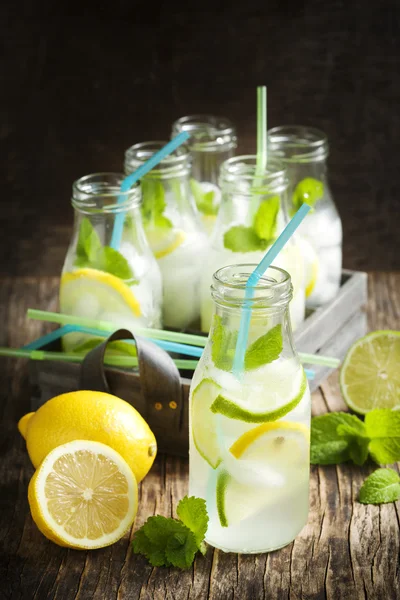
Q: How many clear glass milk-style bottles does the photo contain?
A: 6